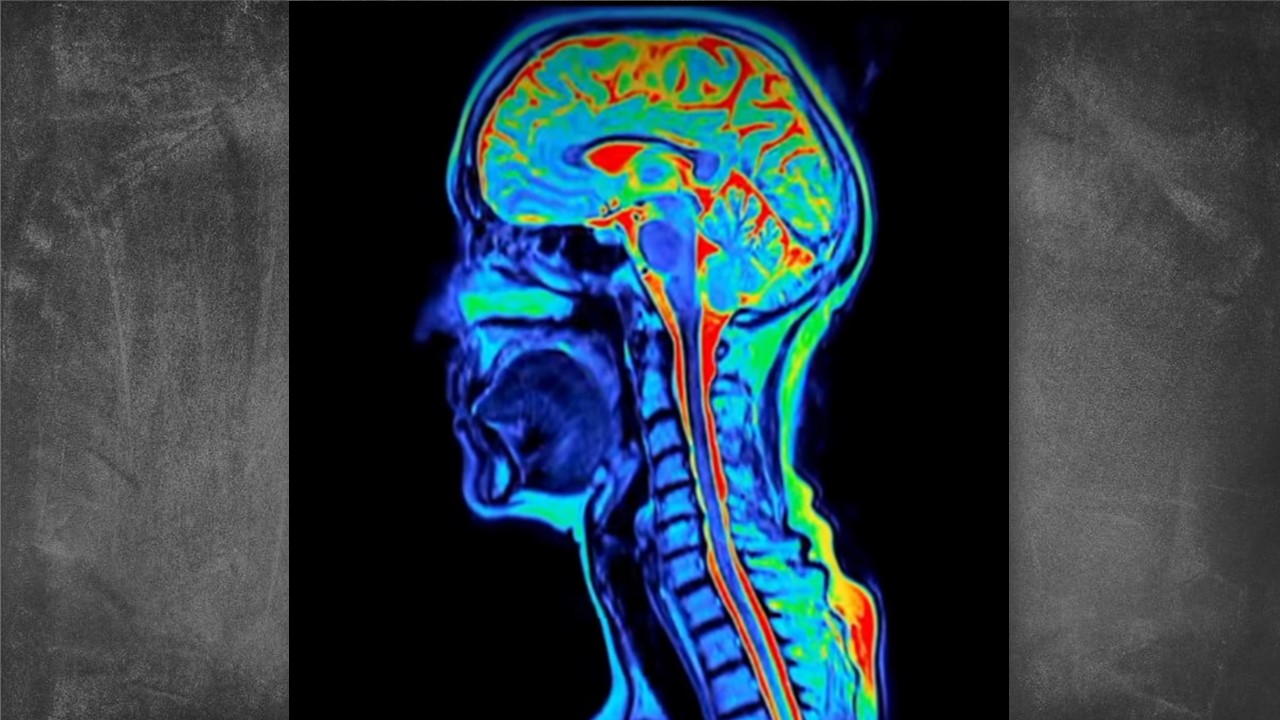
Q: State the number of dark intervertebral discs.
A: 9